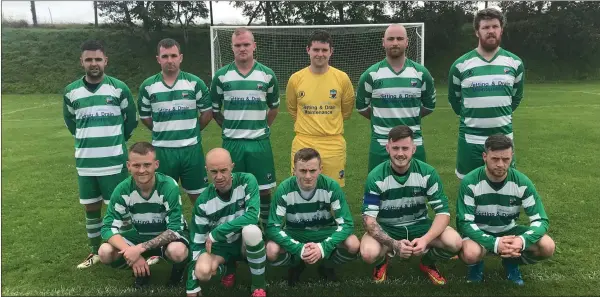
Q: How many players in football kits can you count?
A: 11